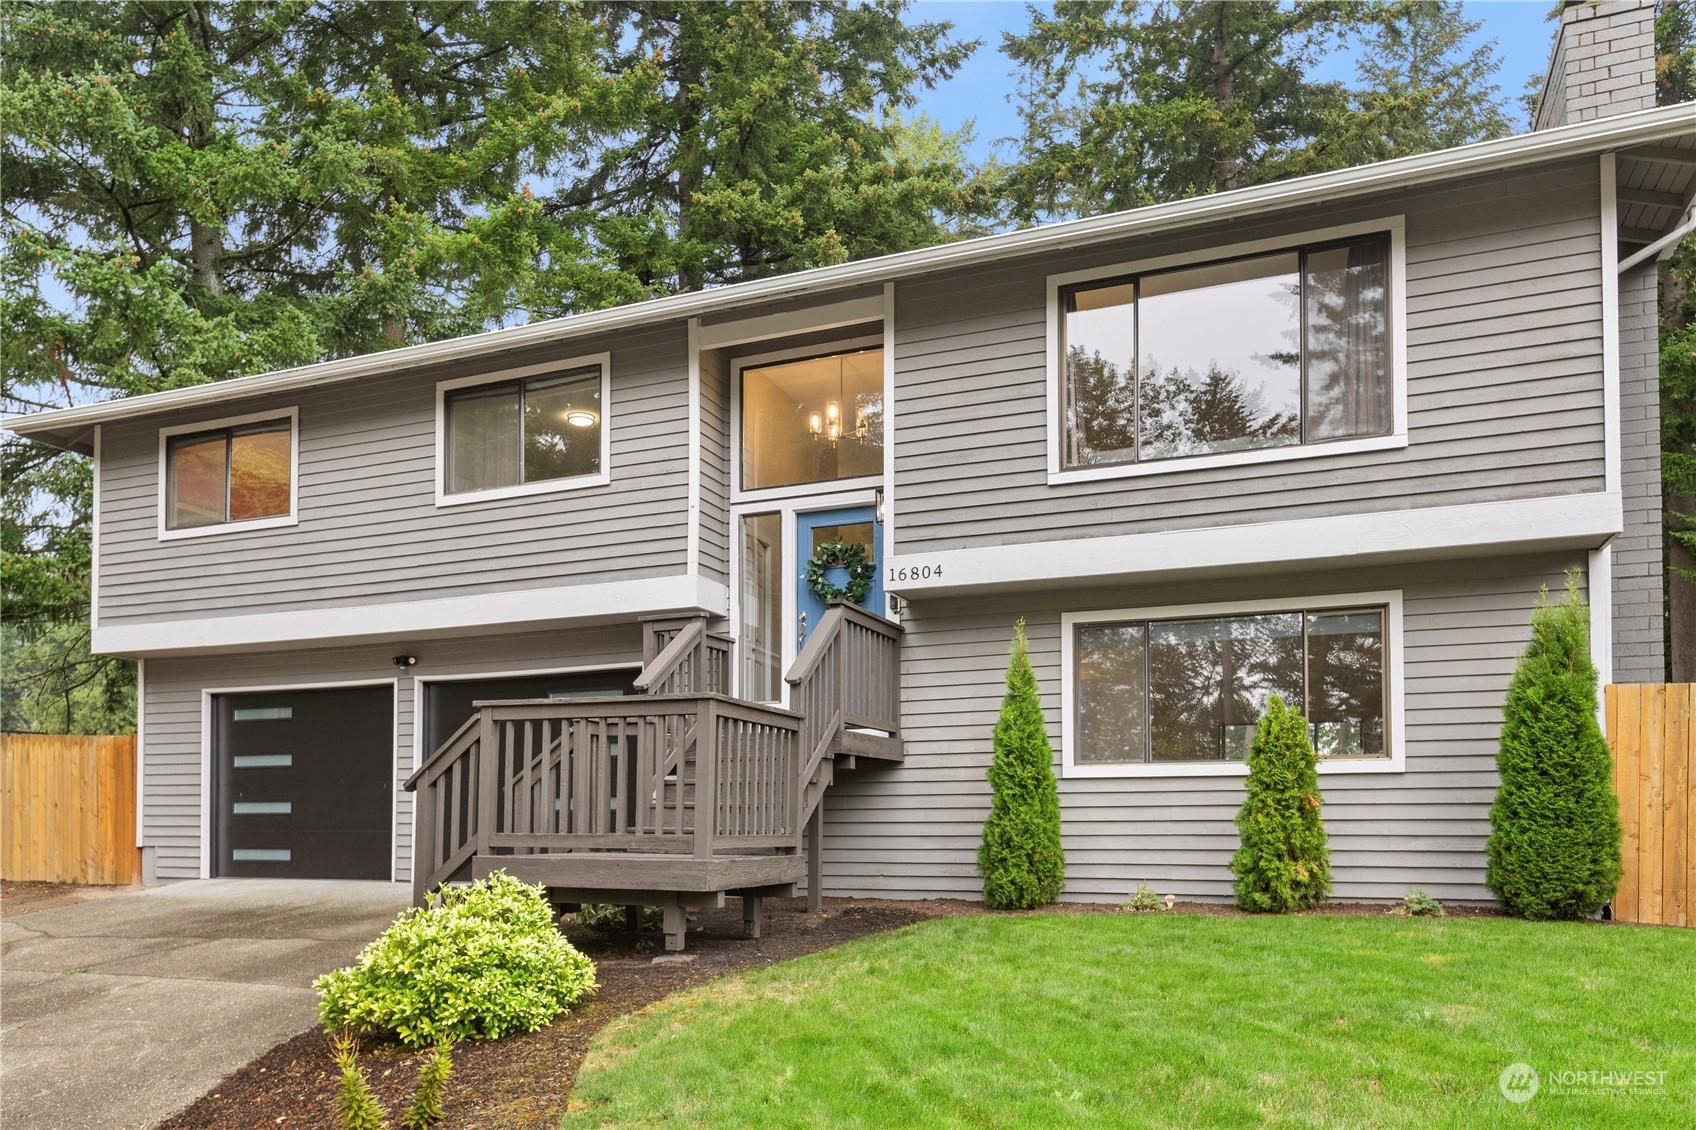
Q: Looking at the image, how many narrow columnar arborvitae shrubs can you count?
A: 3